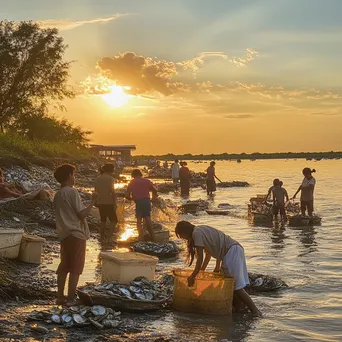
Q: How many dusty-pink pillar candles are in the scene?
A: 0